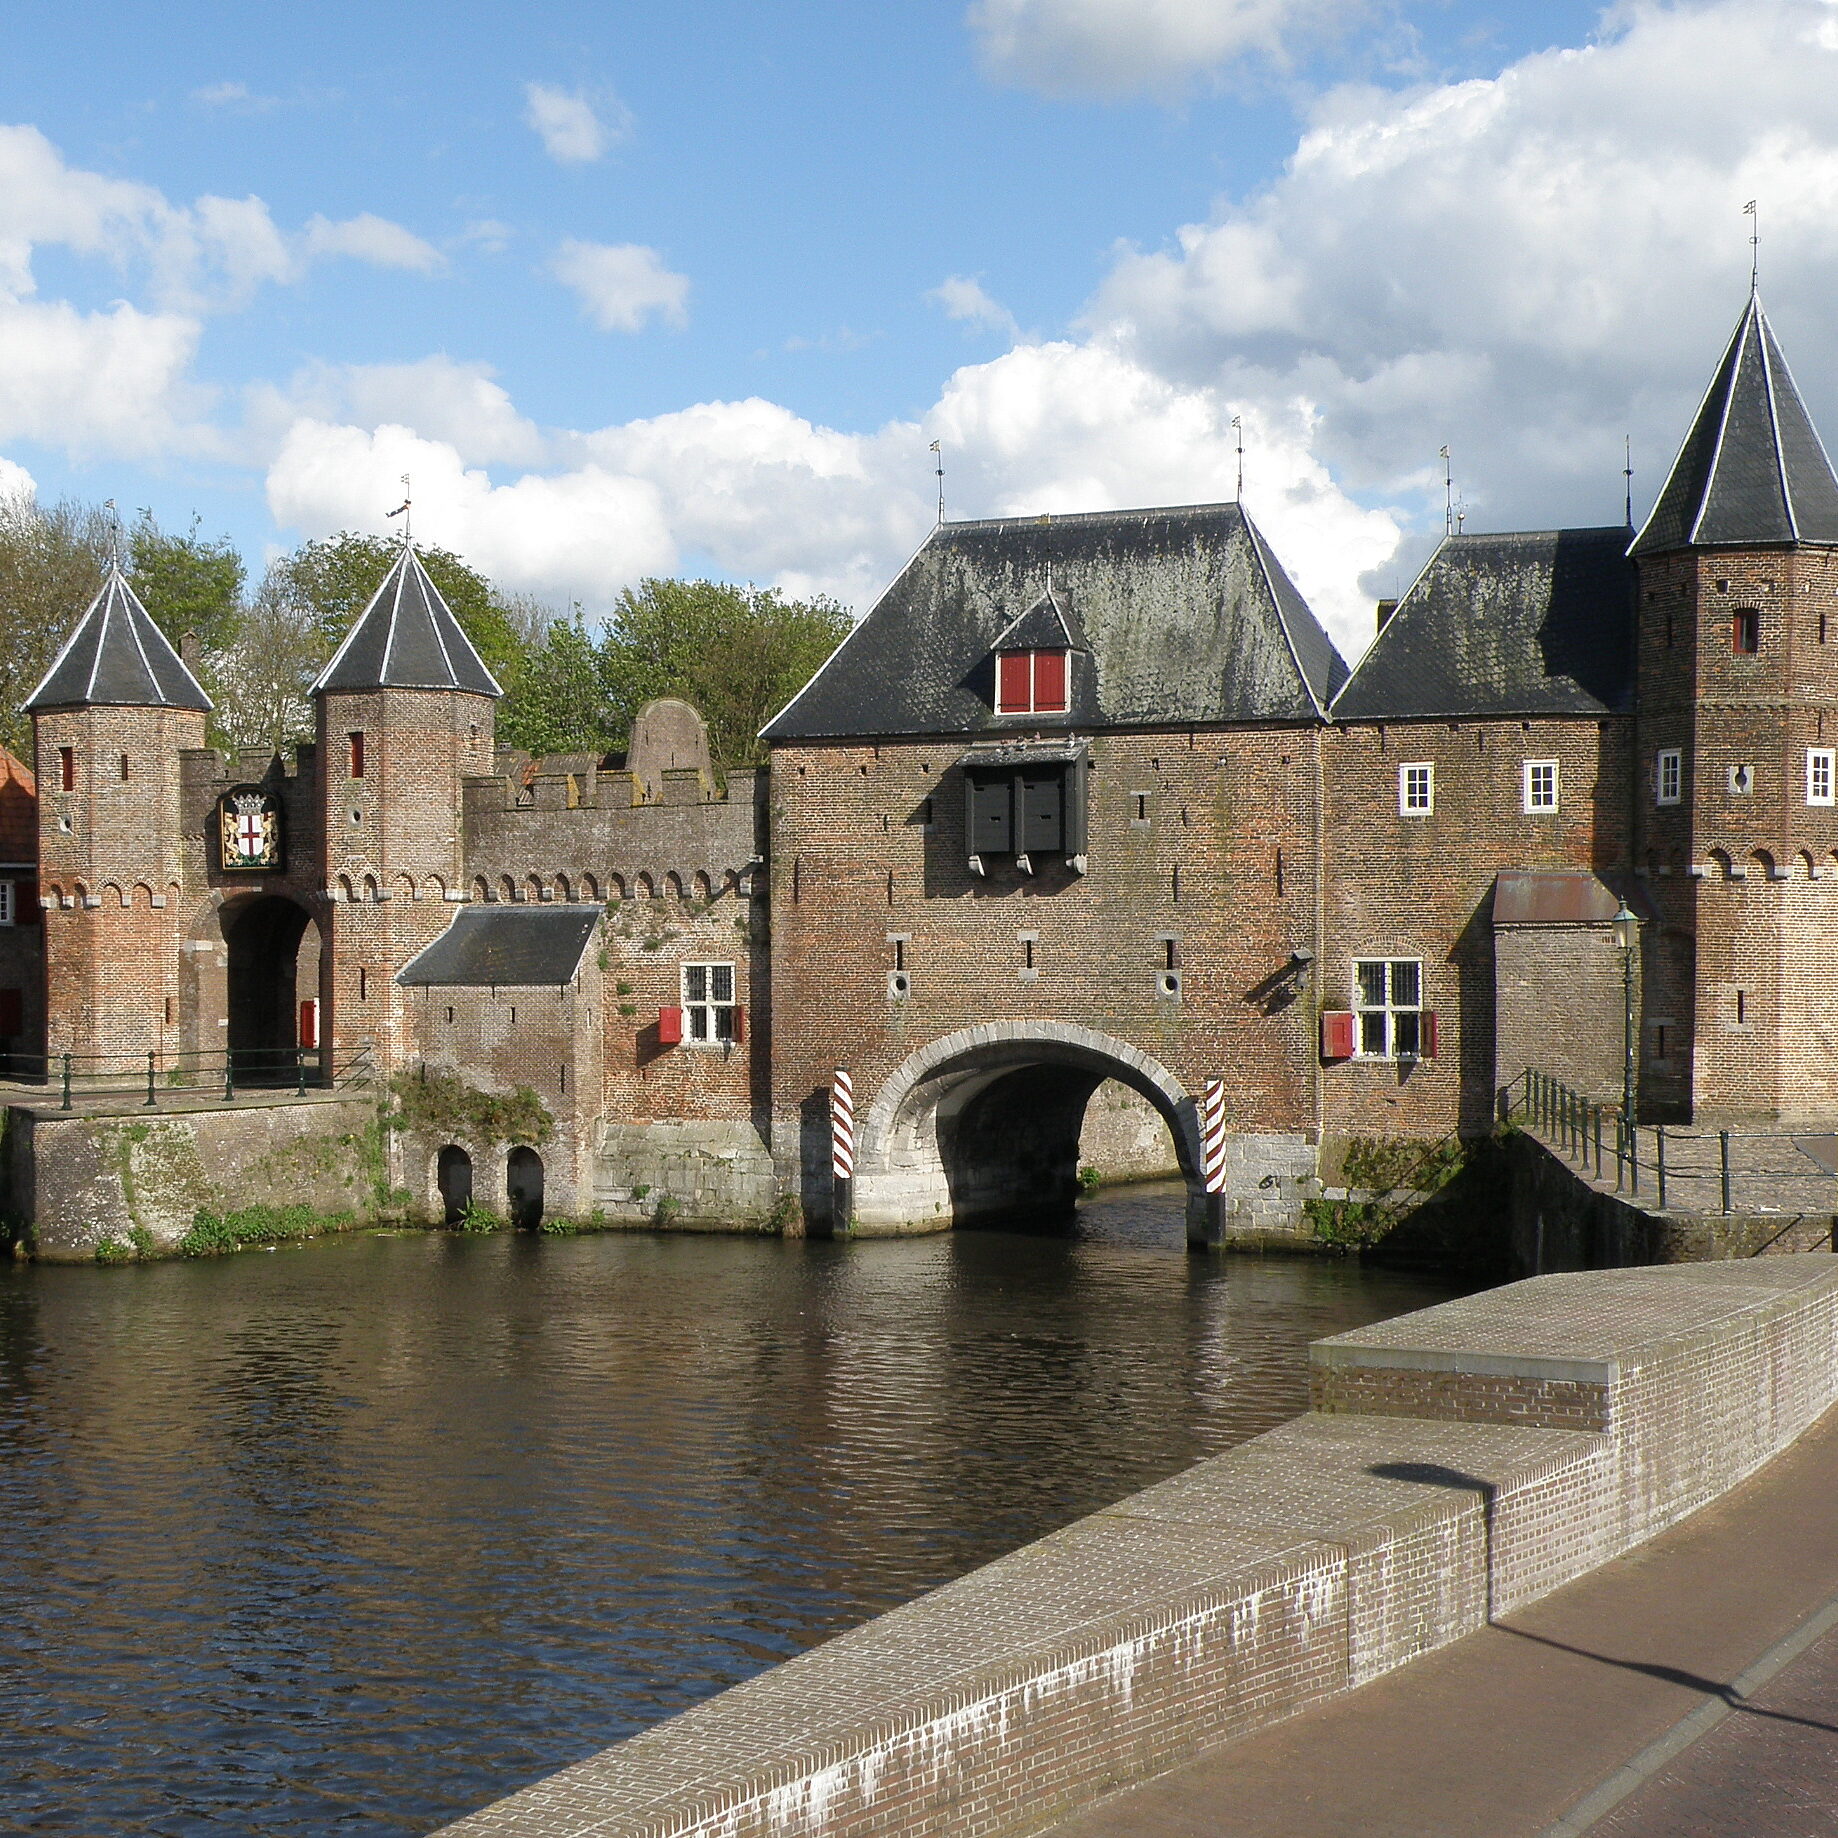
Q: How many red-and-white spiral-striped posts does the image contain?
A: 2